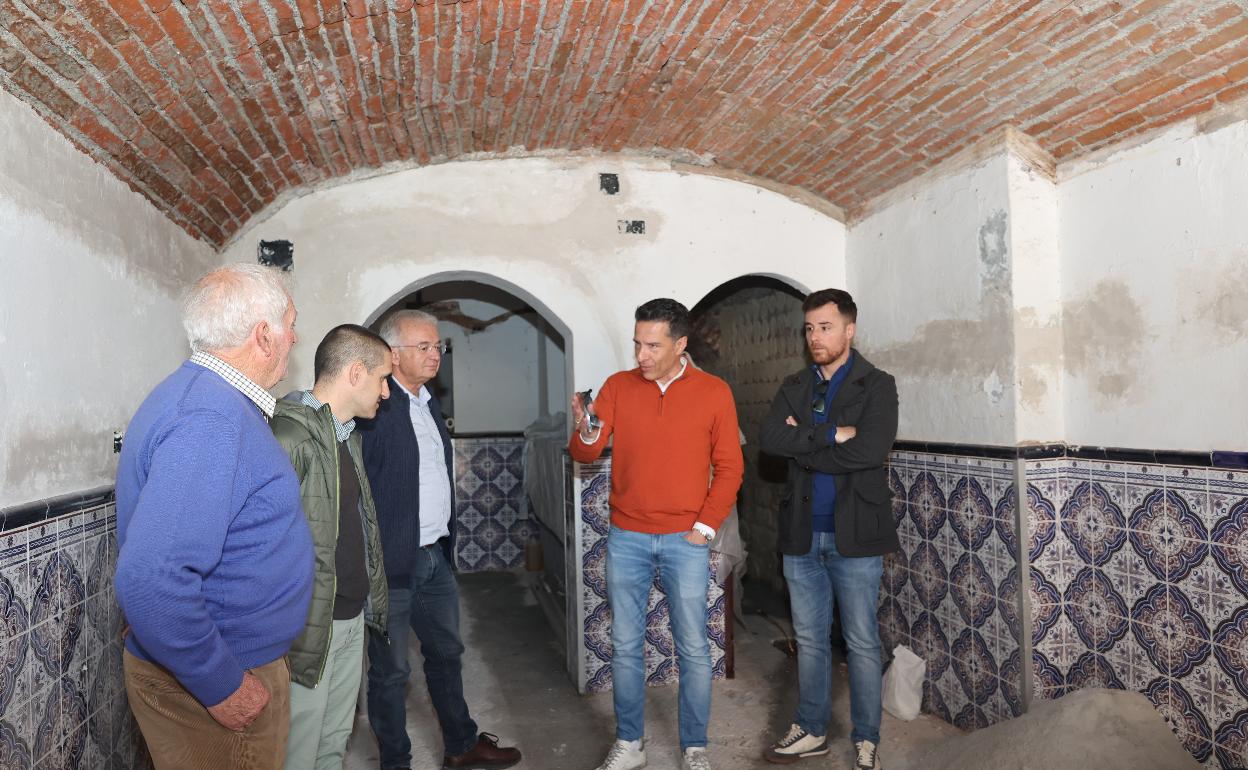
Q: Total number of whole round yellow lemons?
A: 0